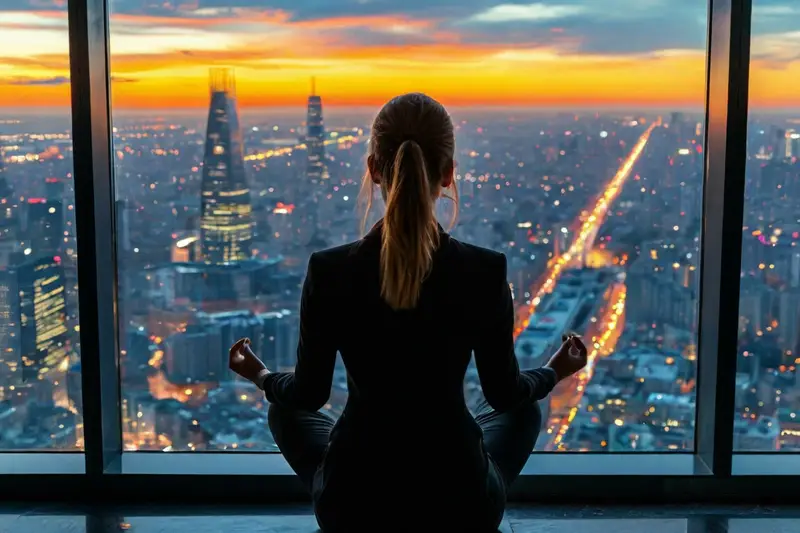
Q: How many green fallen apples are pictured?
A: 0